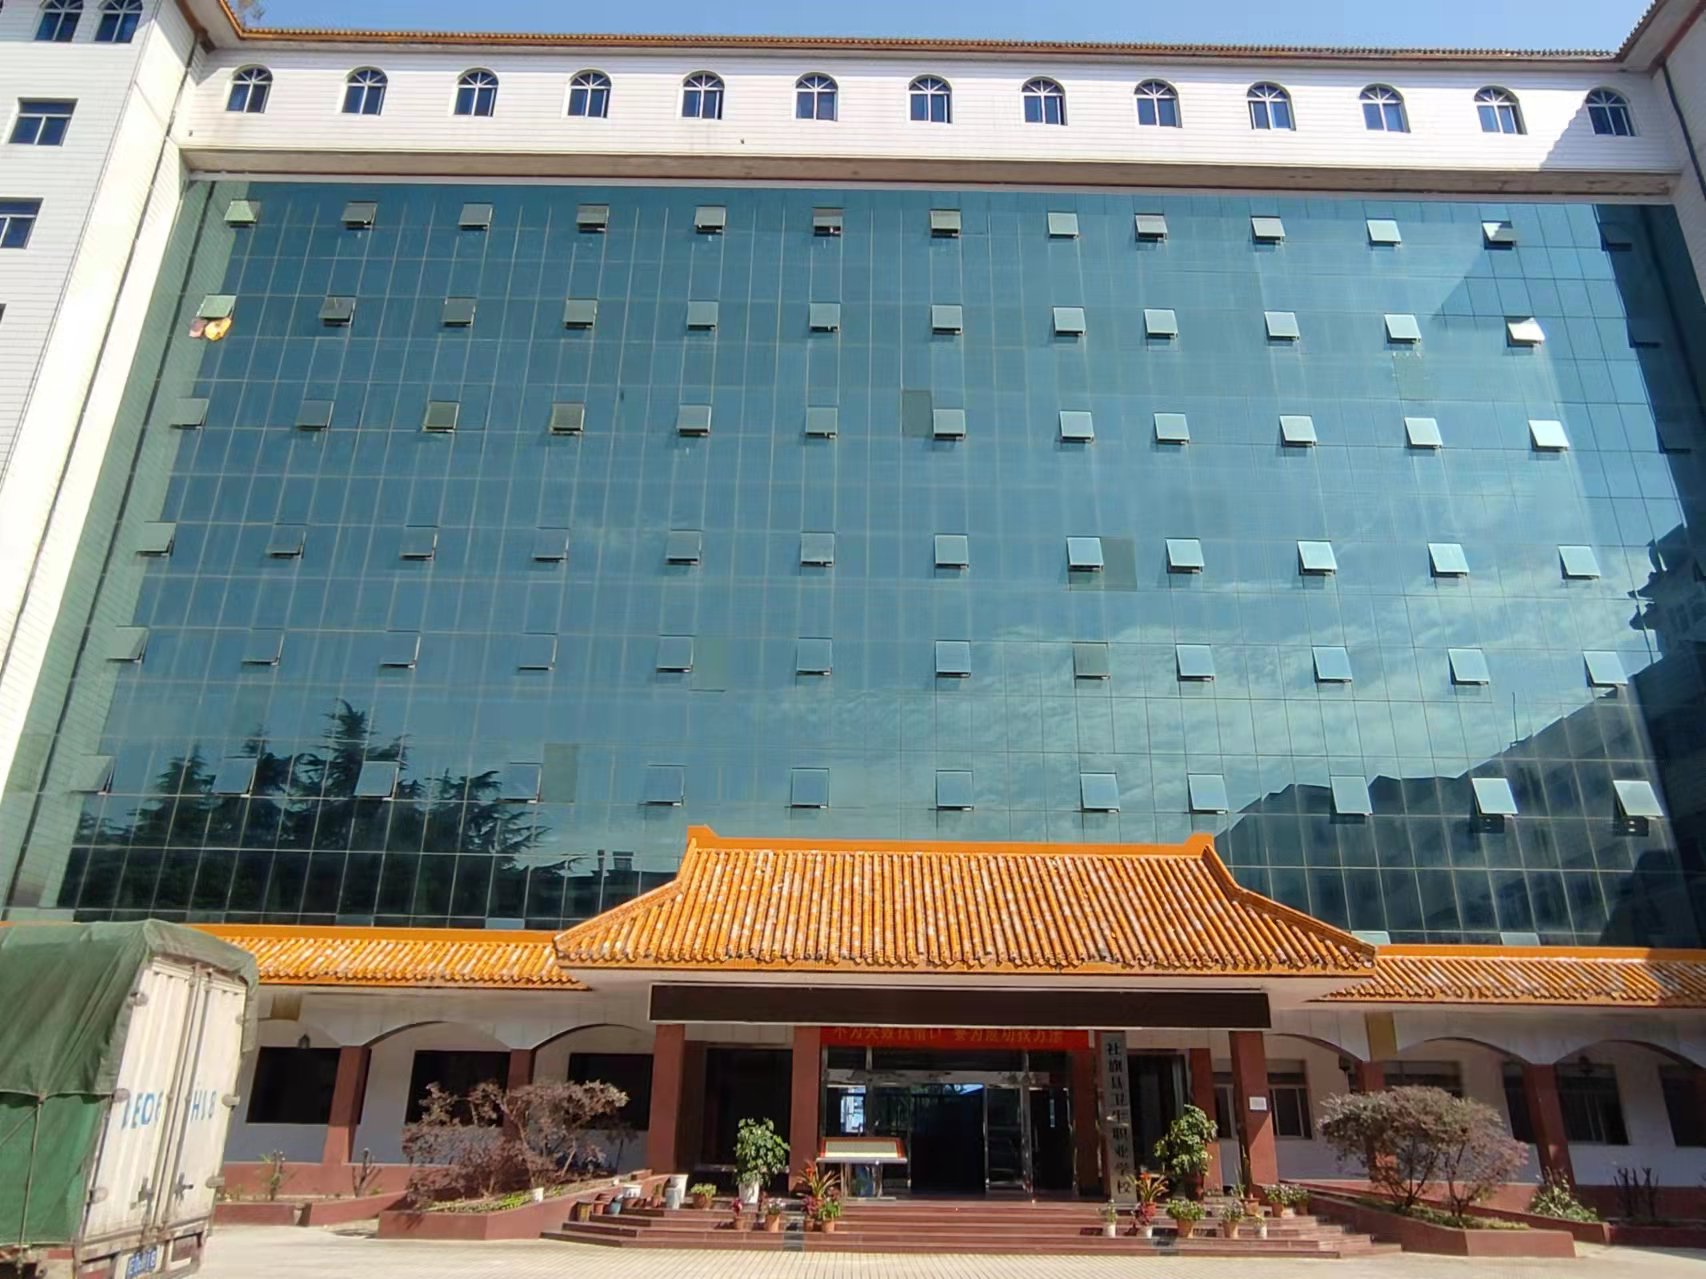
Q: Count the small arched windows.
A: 15